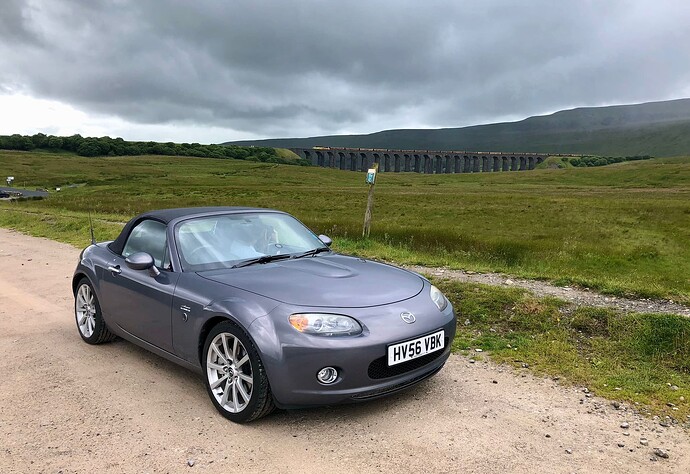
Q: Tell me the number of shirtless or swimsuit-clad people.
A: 0